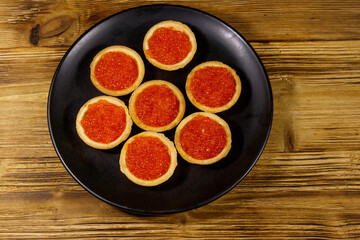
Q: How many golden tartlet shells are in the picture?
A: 7